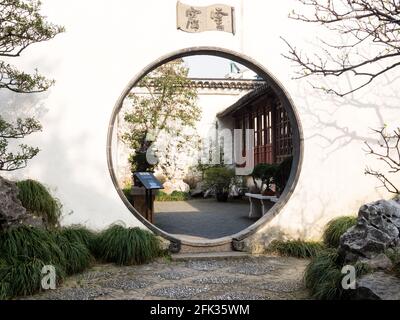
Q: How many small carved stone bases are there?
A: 2